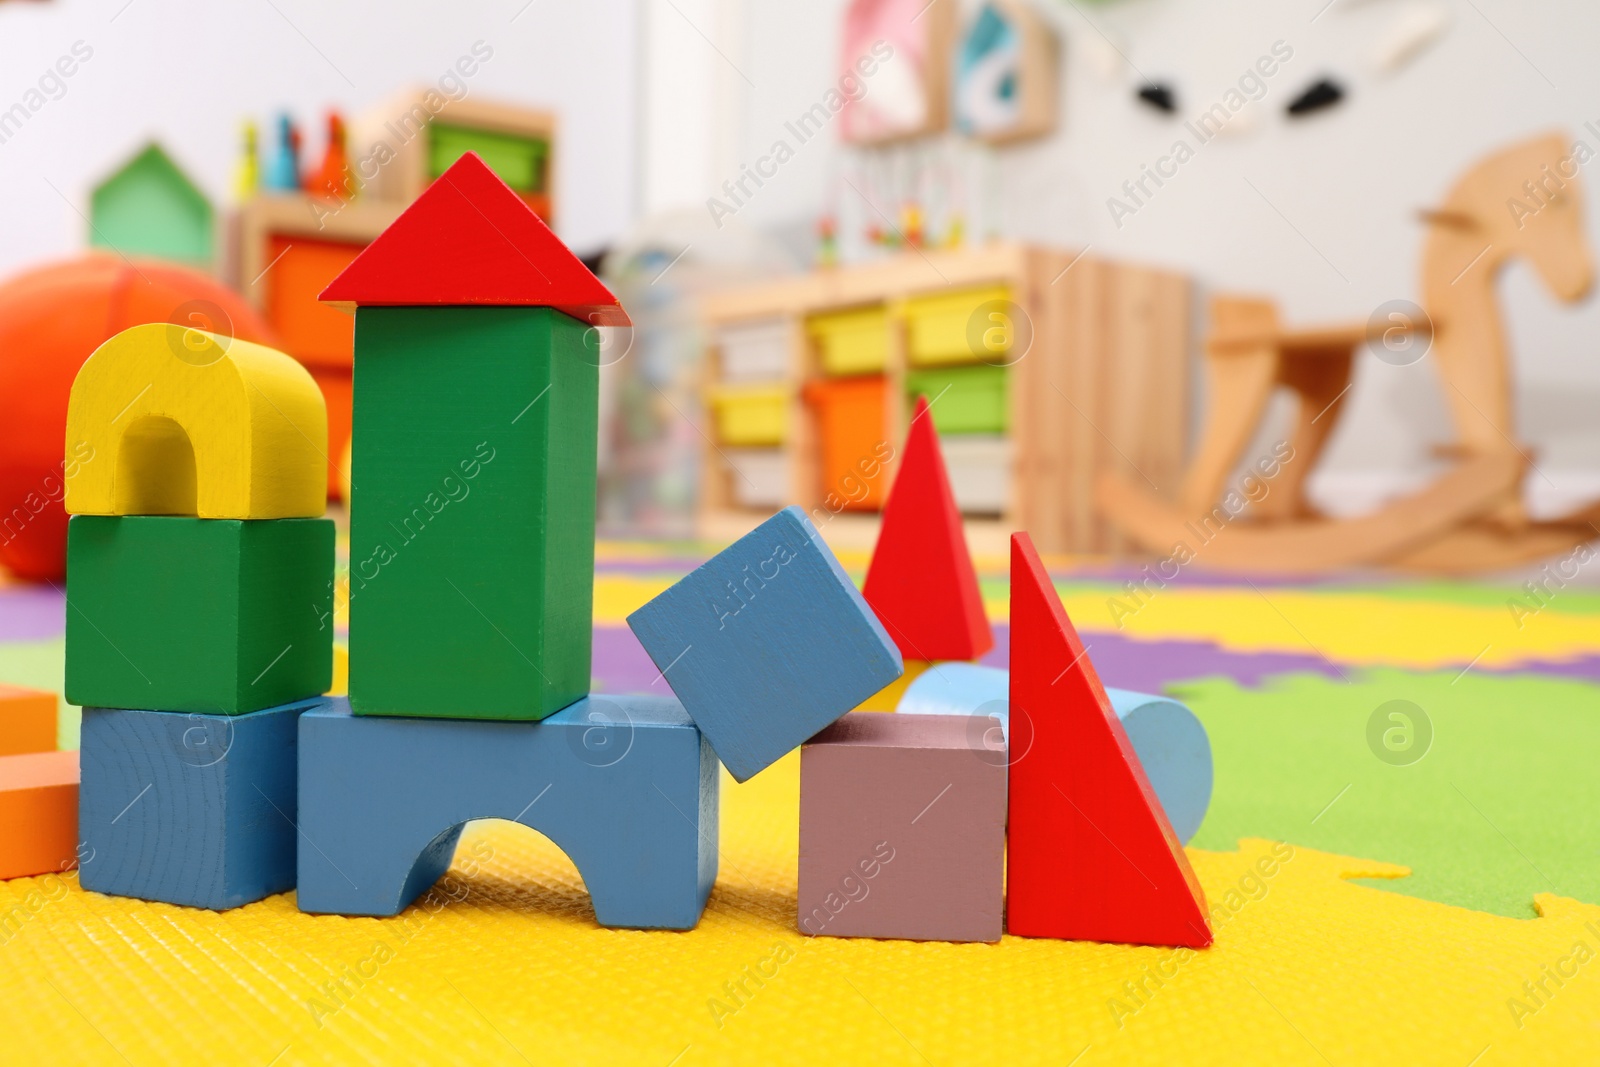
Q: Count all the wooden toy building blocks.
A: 13